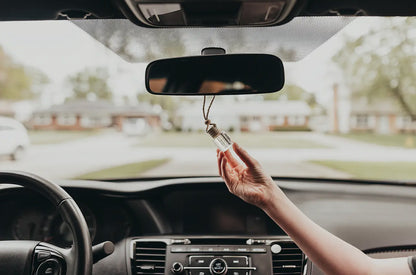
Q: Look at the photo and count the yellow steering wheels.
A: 0